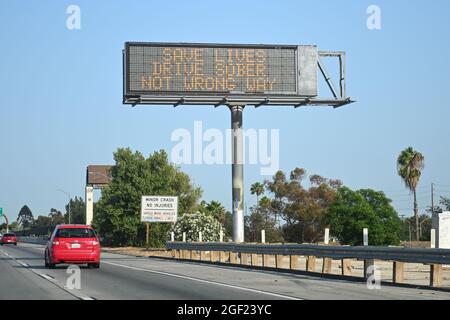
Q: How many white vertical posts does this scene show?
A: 8